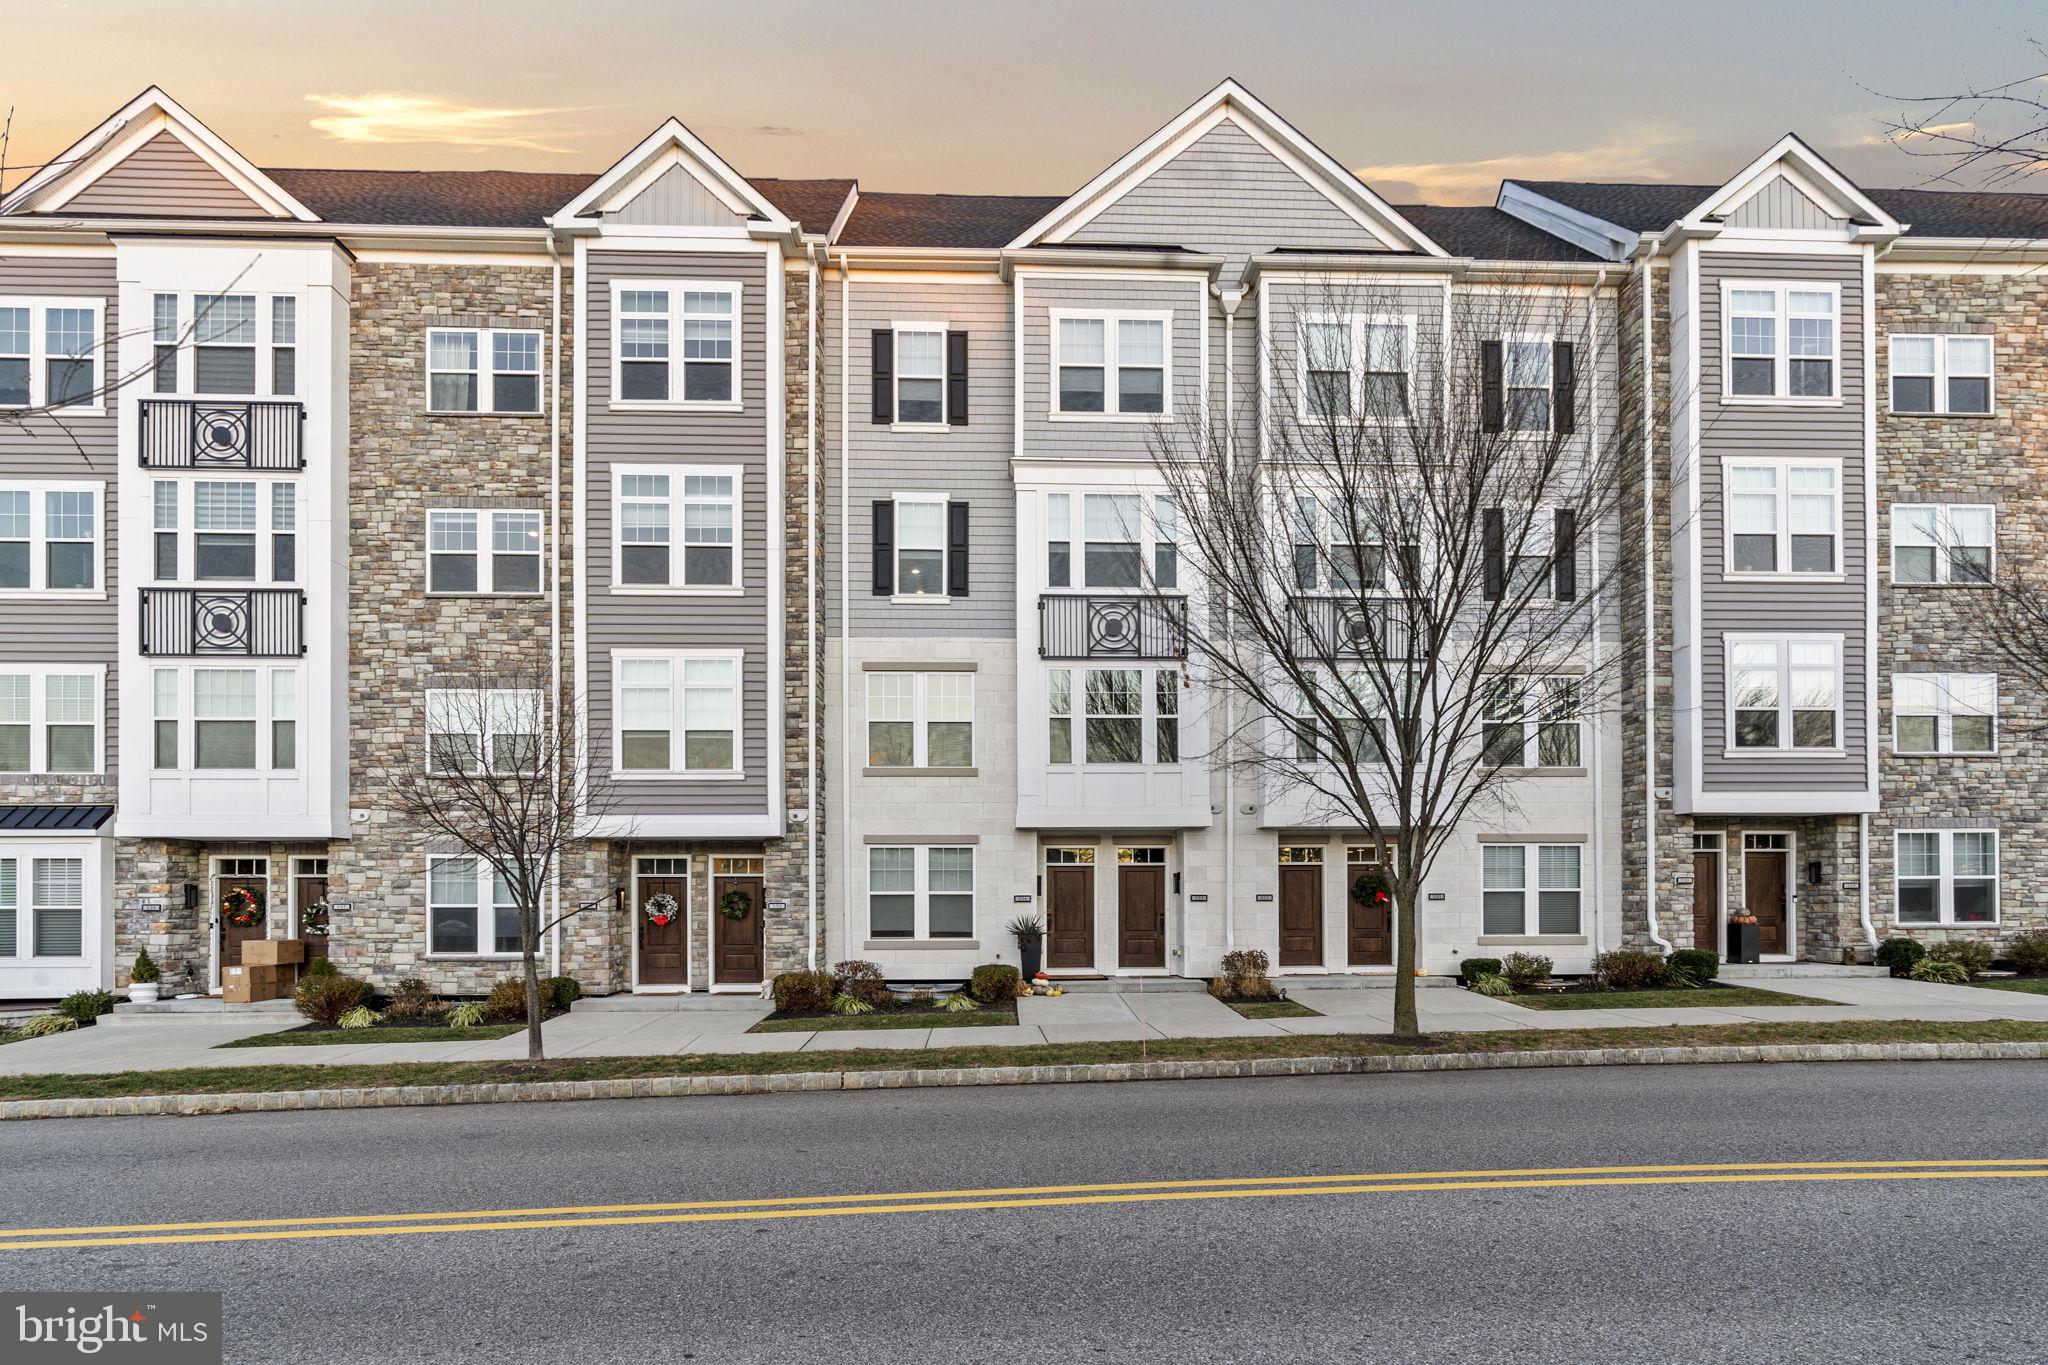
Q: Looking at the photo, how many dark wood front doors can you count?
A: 10